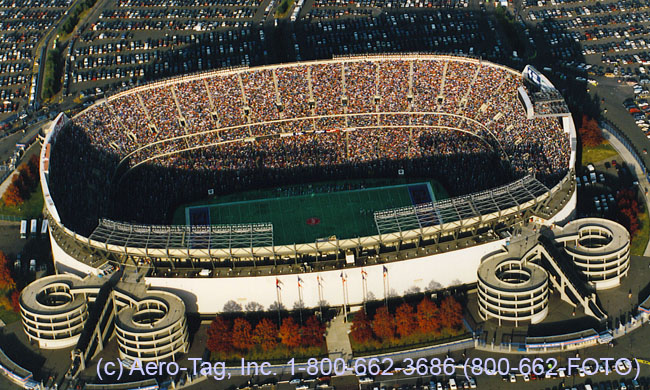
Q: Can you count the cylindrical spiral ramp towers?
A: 4